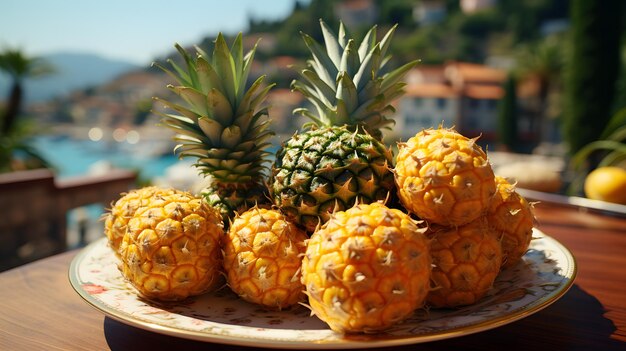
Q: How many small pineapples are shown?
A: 7